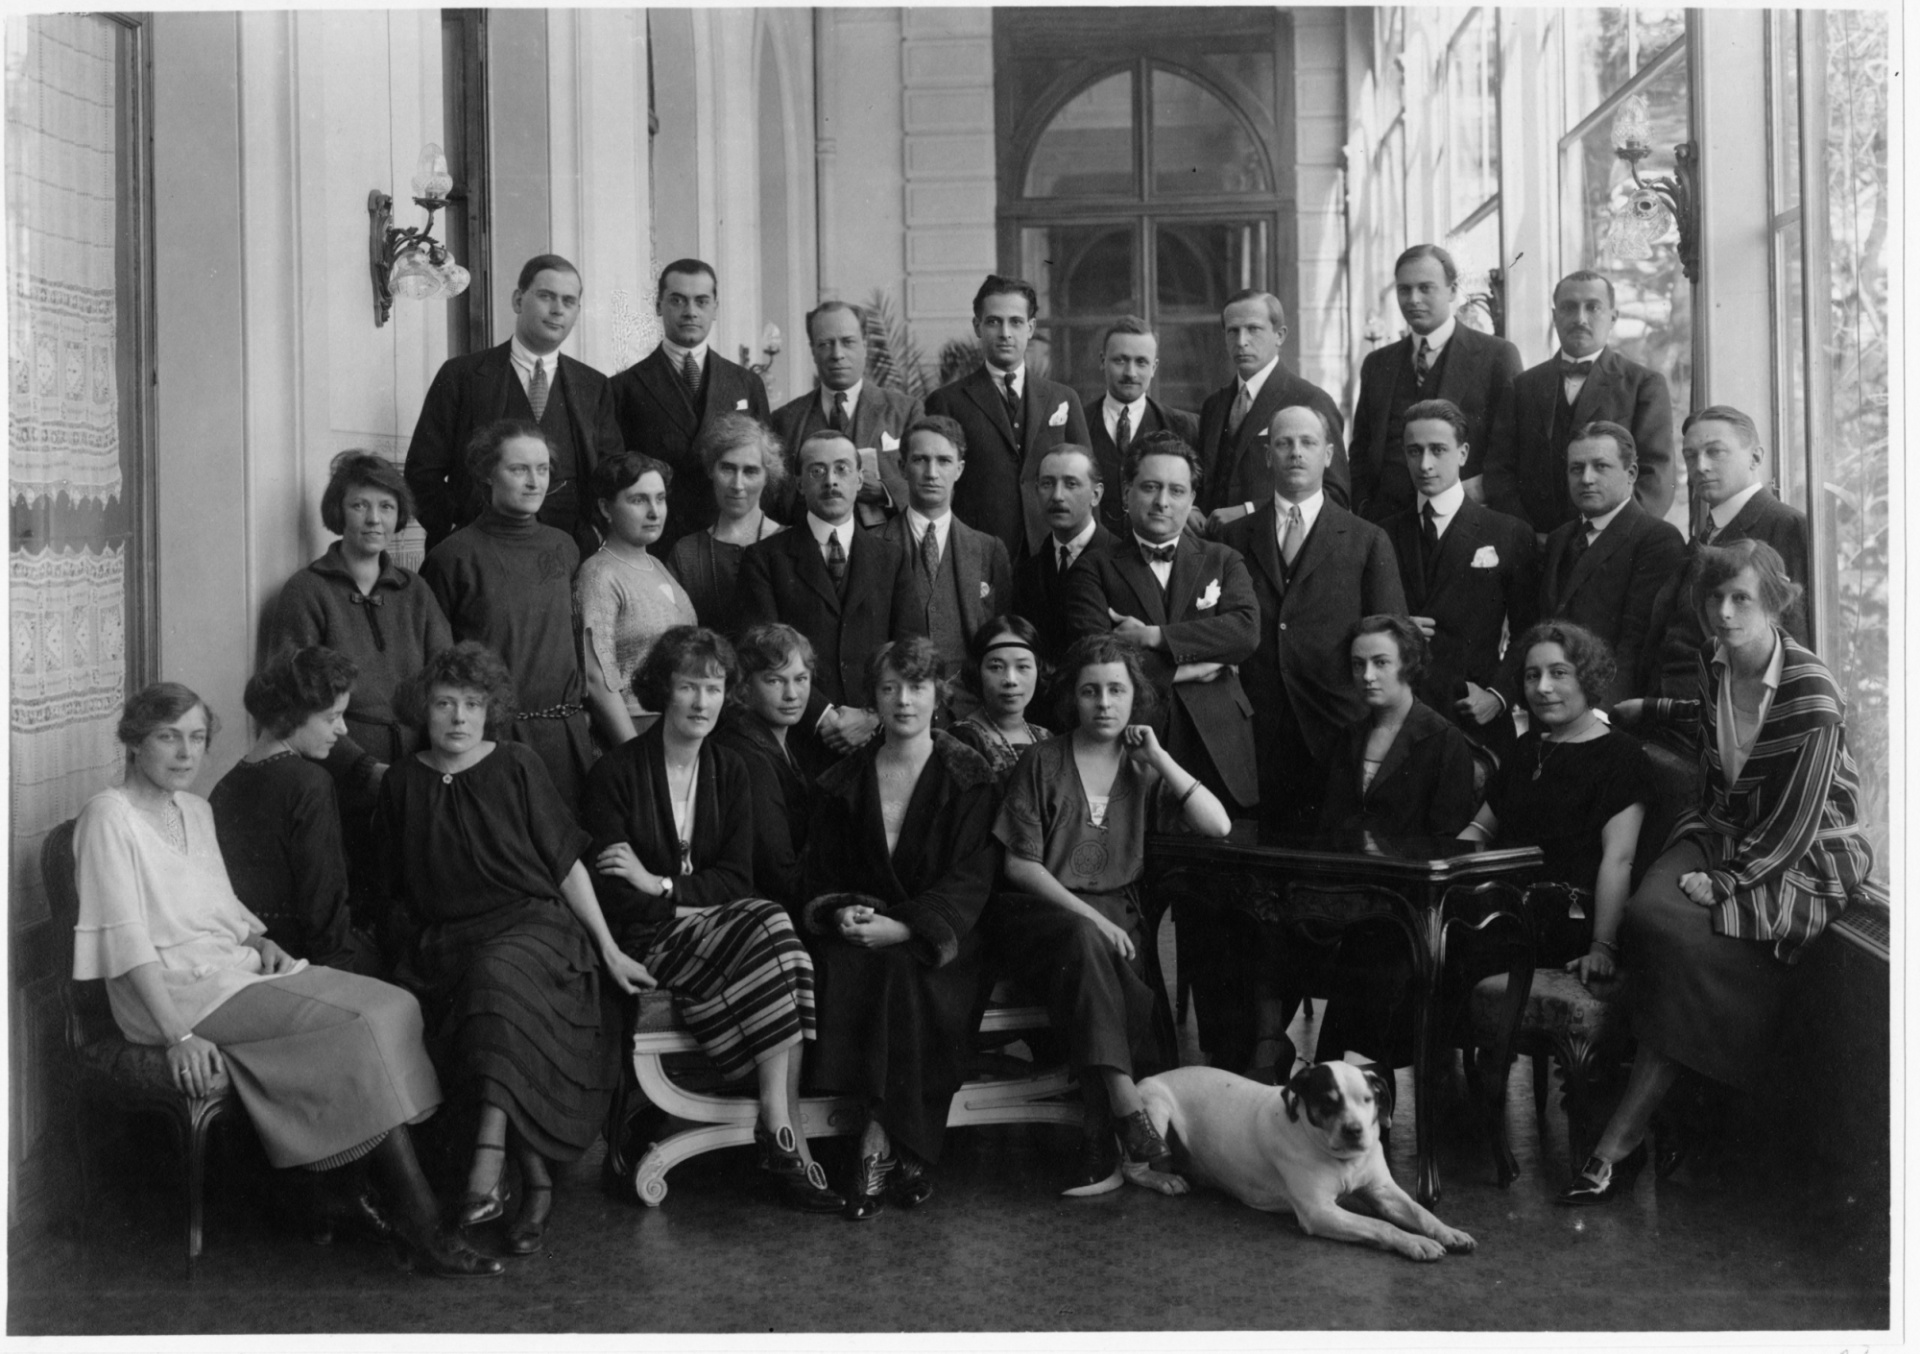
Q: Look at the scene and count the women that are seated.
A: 11